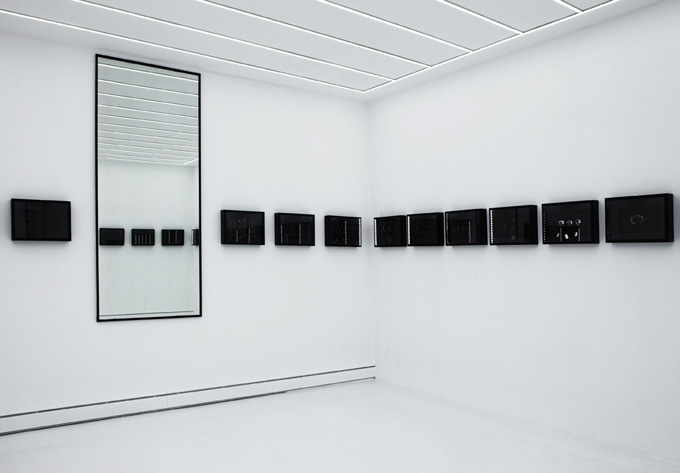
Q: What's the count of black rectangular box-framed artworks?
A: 10